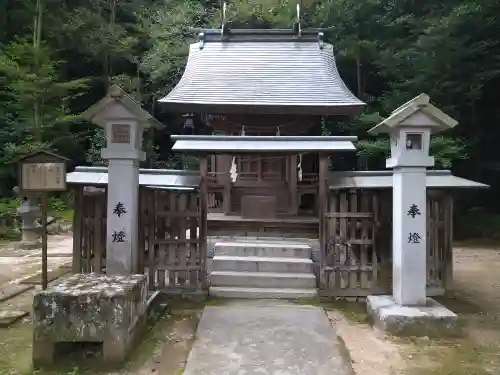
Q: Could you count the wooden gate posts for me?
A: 2